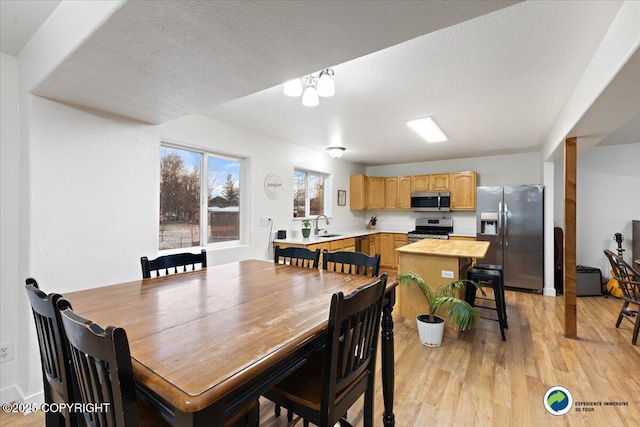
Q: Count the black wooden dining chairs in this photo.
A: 6